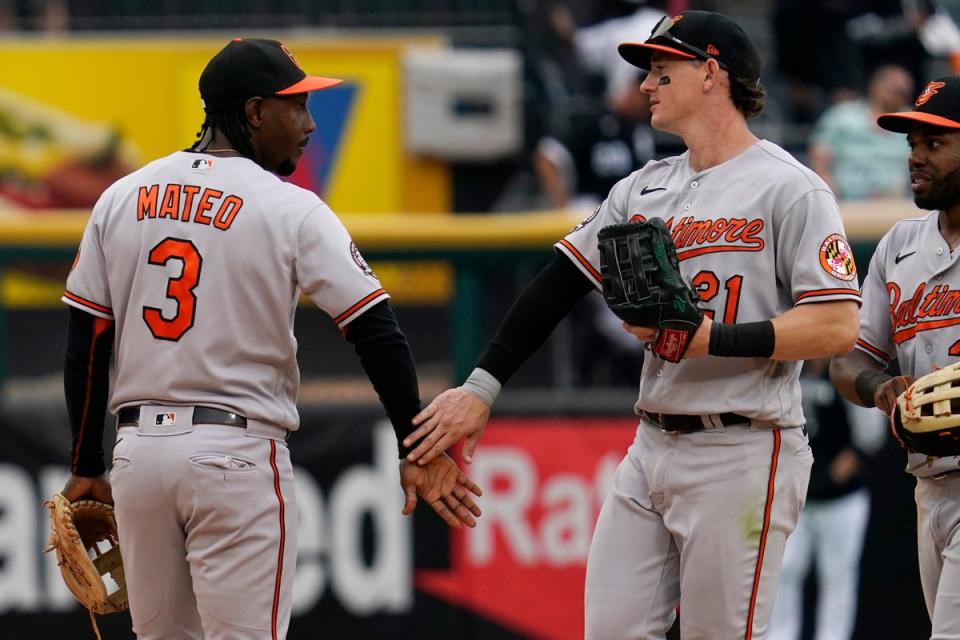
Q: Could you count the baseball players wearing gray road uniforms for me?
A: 3